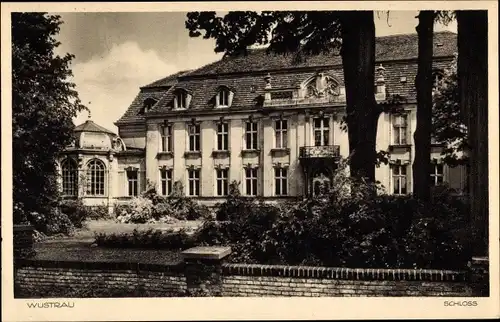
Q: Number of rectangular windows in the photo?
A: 15